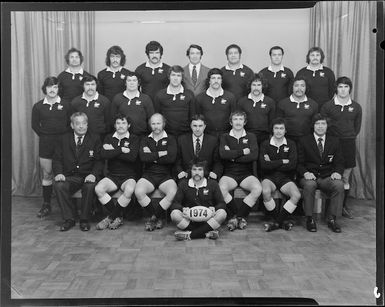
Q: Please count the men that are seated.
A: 8